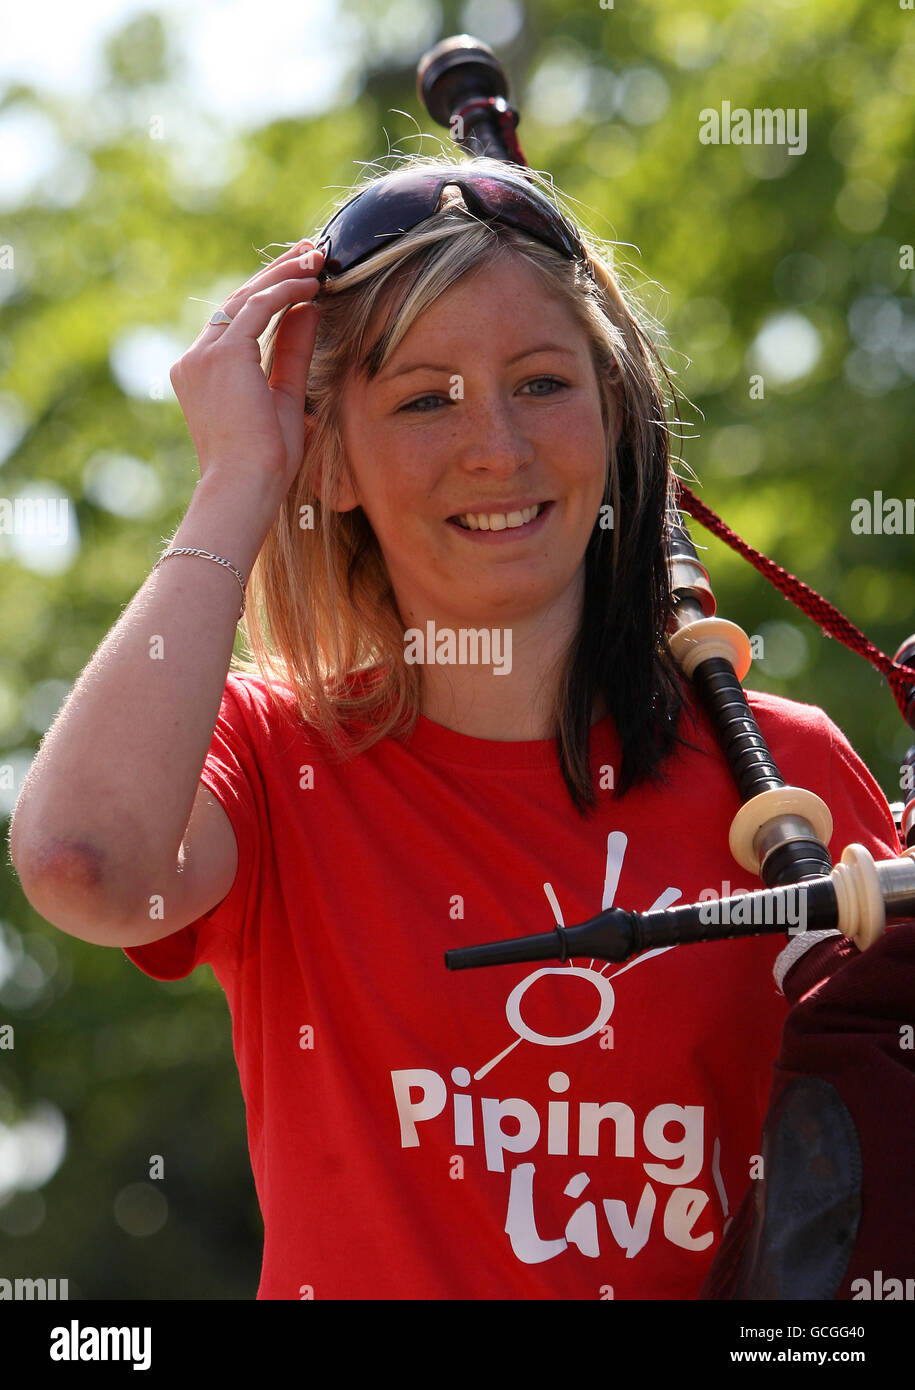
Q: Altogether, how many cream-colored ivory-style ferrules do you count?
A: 3